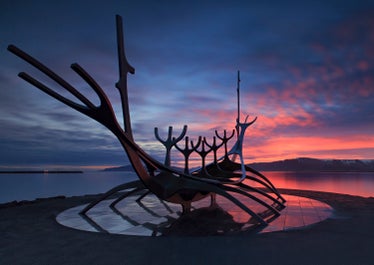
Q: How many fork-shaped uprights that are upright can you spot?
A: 5